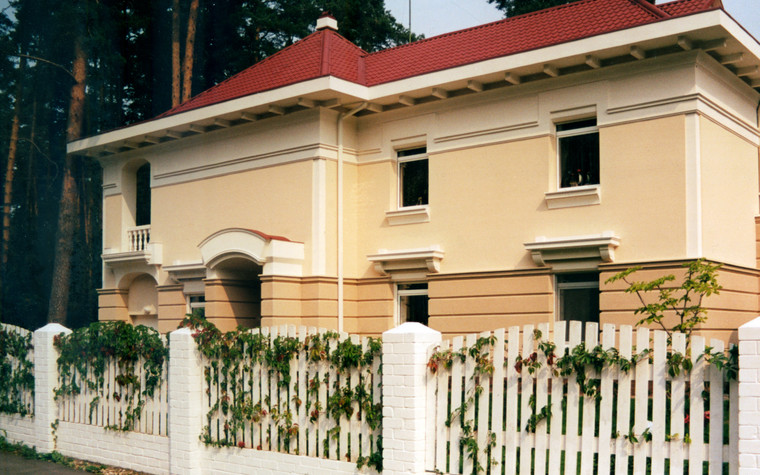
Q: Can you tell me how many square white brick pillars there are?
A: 4